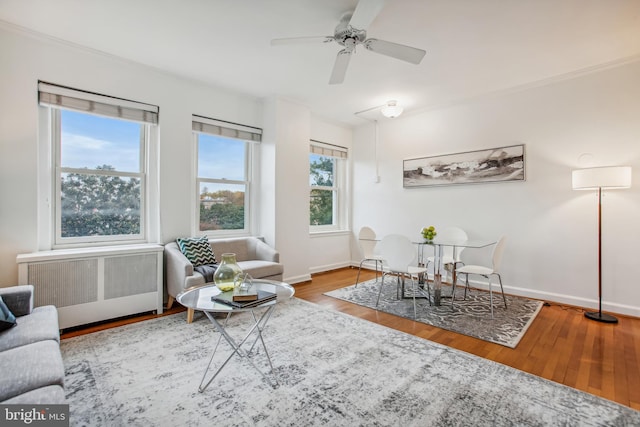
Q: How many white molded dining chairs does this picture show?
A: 4